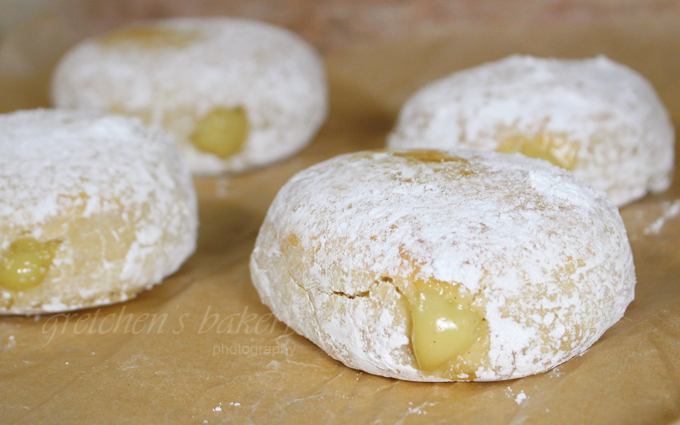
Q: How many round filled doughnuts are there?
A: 4